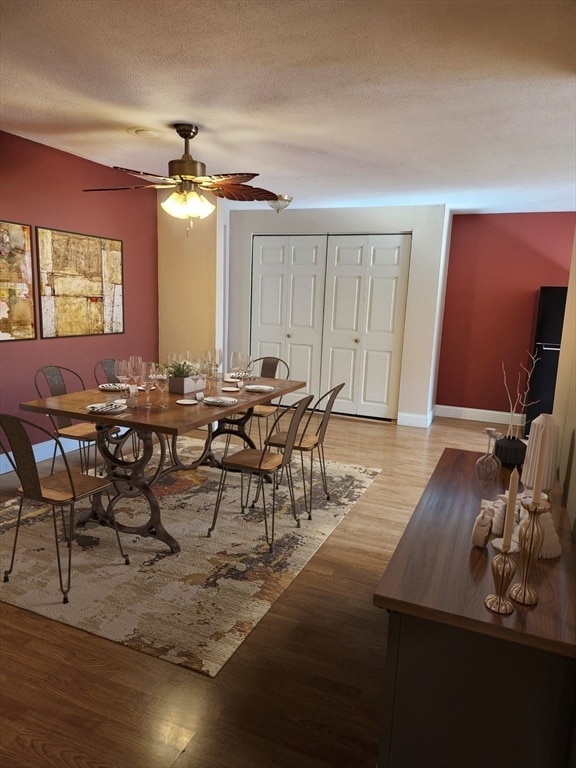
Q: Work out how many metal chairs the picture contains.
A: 6